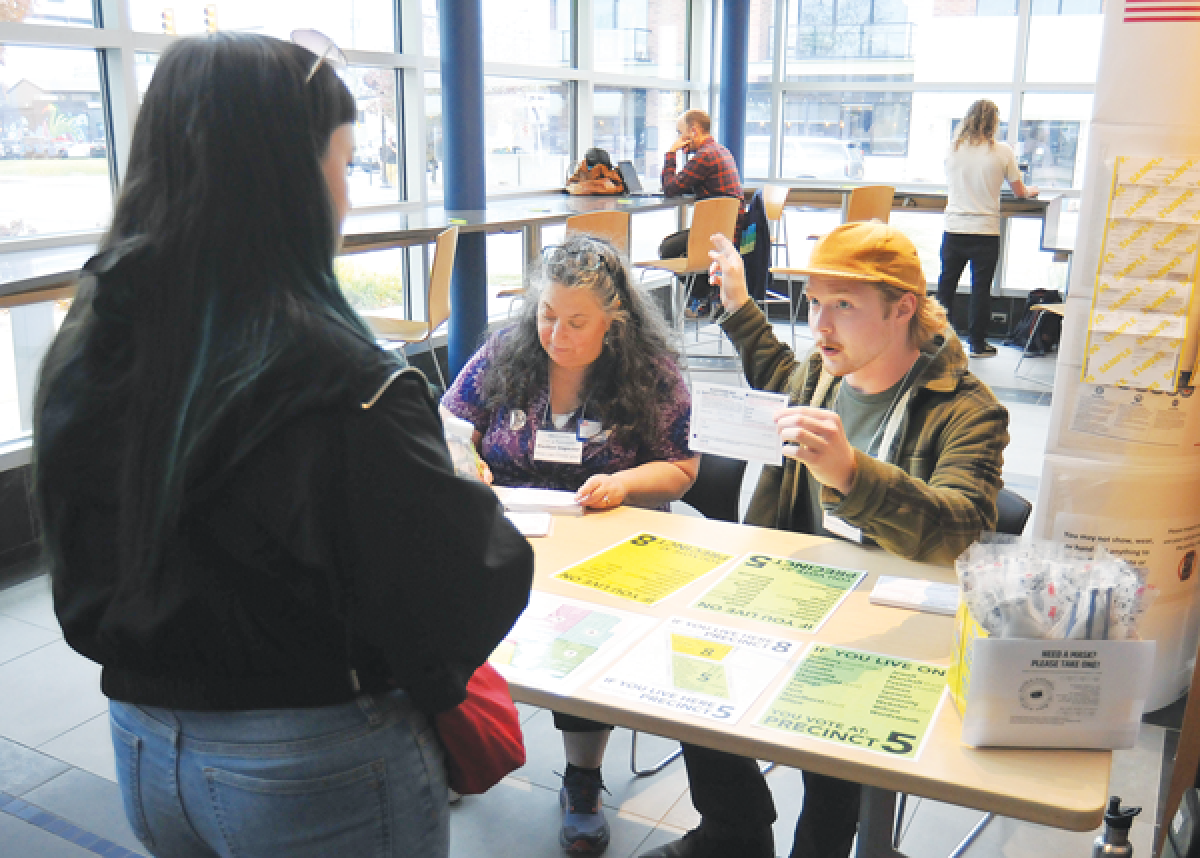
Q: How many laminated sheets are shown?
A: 5